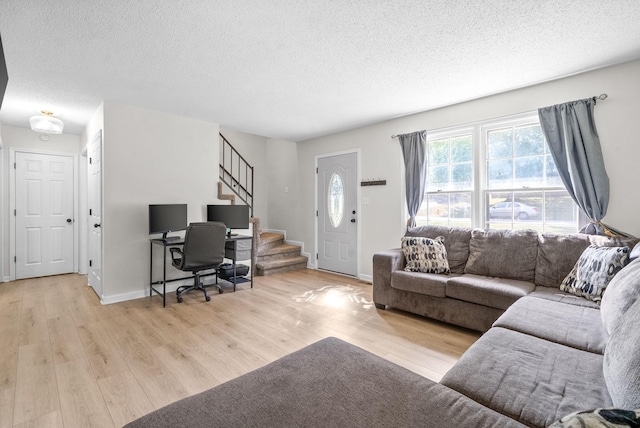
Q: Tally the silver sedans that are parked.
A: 1